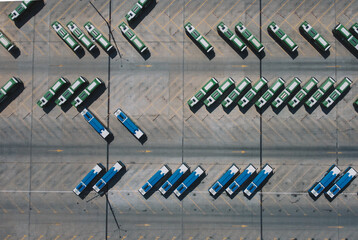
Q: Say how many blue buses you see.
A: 12